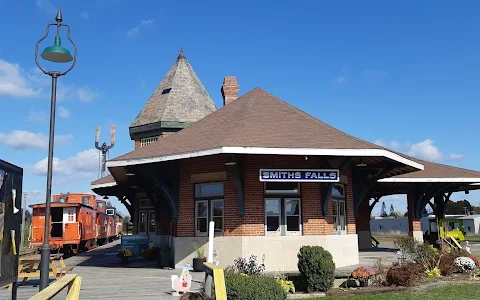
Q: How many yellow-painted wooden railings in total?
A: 2